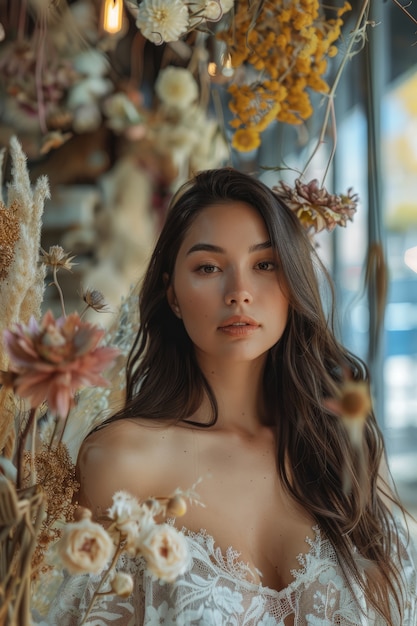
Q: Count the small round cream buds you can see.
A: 2